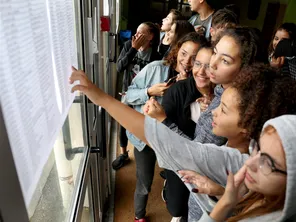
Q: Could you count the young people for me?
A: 11